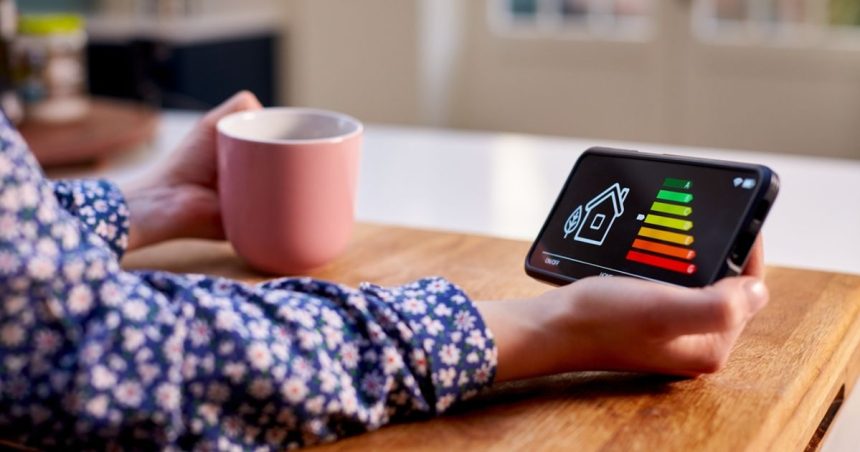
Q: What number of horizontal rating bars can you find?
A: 7